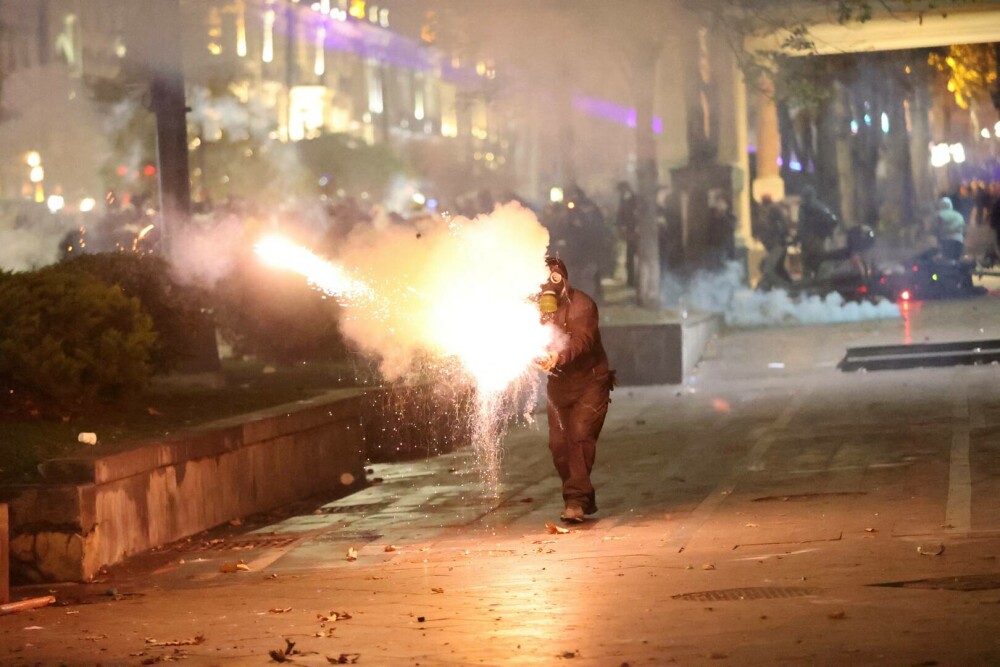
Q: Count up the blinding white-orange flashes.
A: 2